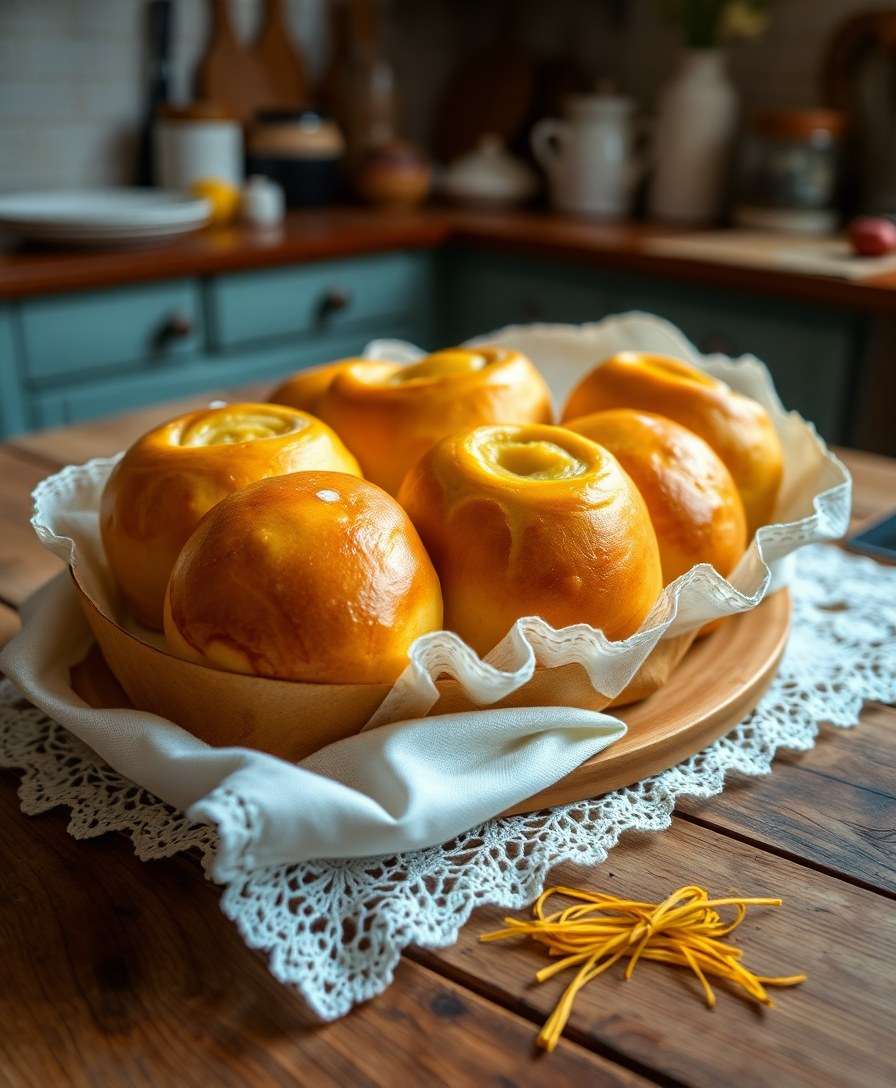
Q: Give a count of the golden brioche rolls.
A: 7